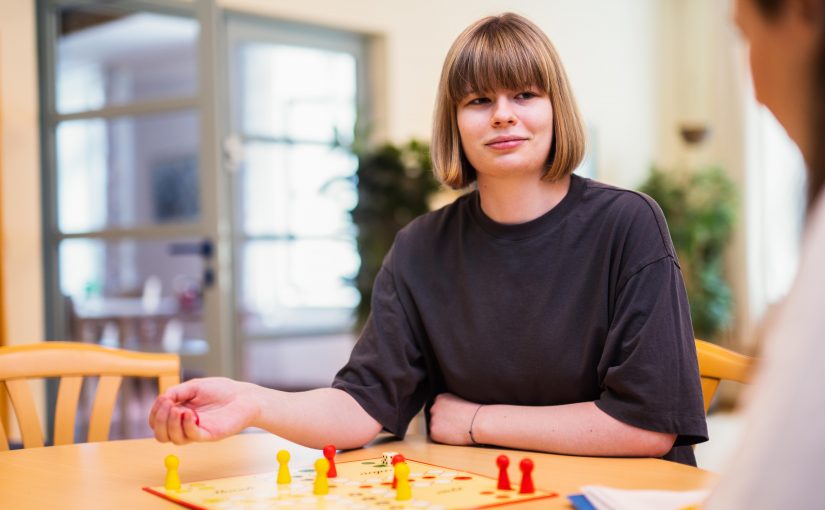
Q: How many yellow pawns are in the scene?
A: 4